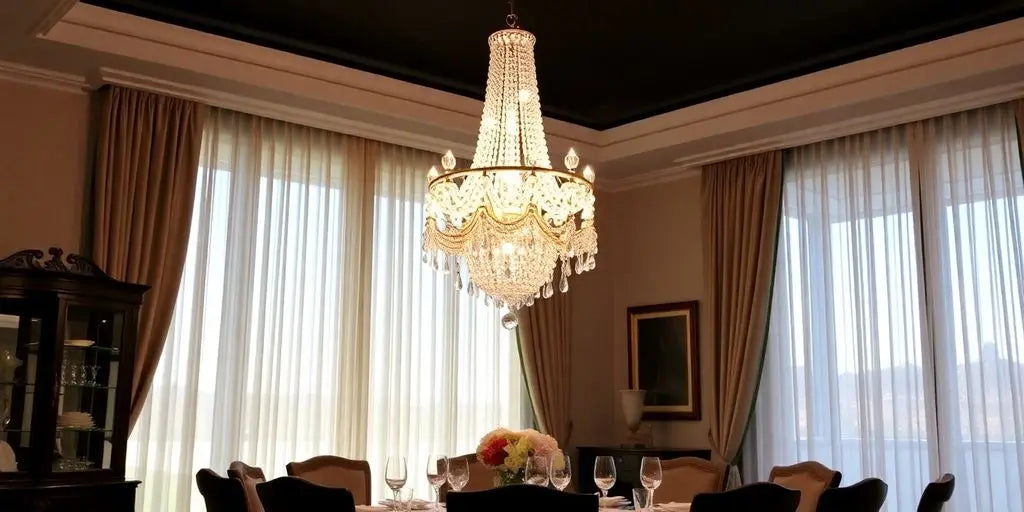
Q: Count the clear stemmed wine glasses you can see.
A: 7